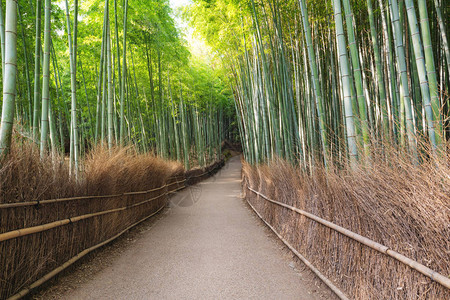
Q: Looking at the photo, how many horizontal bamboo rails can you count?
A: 5